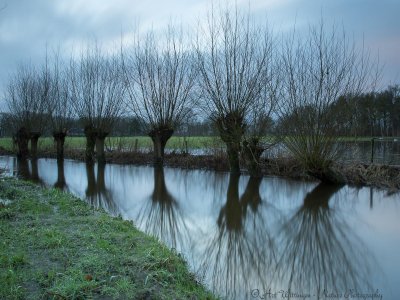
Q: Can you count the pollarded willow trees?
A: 9